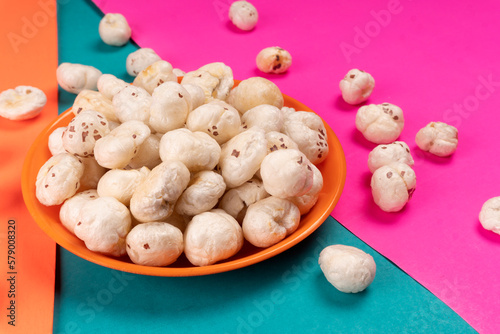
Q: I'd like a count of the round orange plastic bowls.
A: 1